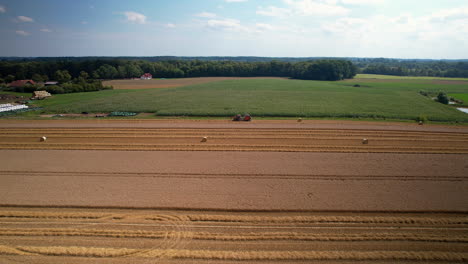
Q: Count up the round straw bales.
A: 5